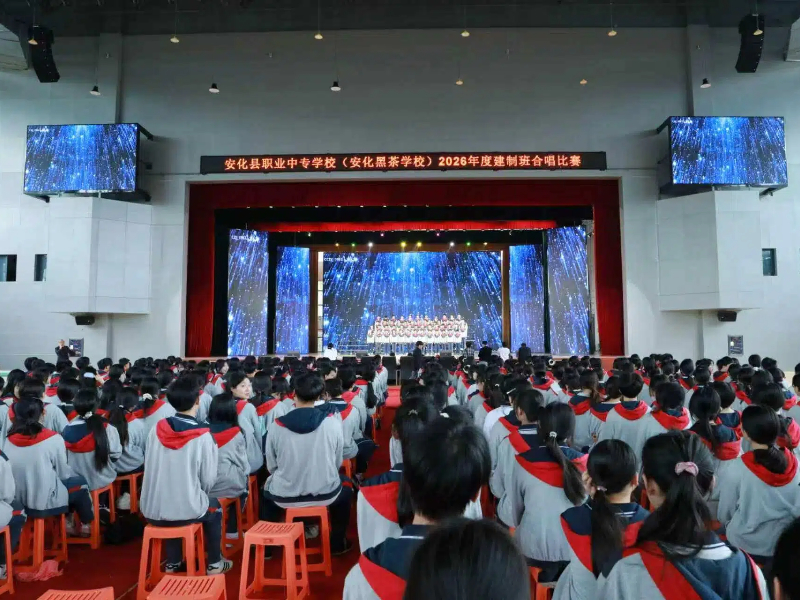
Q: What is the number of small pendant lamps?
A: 12